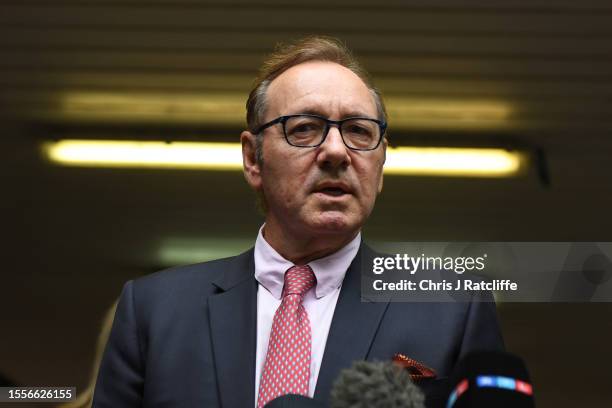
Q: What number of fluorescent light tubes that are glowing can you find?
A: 1